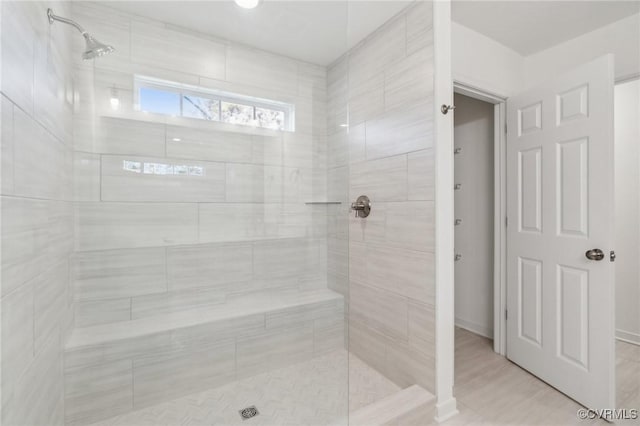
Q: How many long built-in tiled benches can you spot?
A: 1